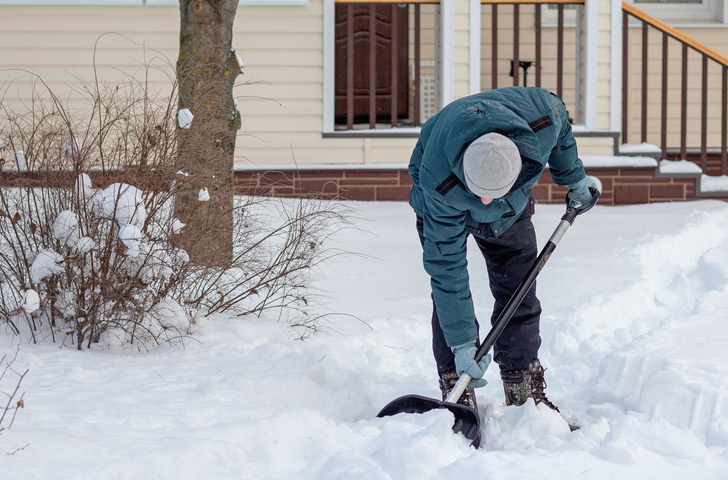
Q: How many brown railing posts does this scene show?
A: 14